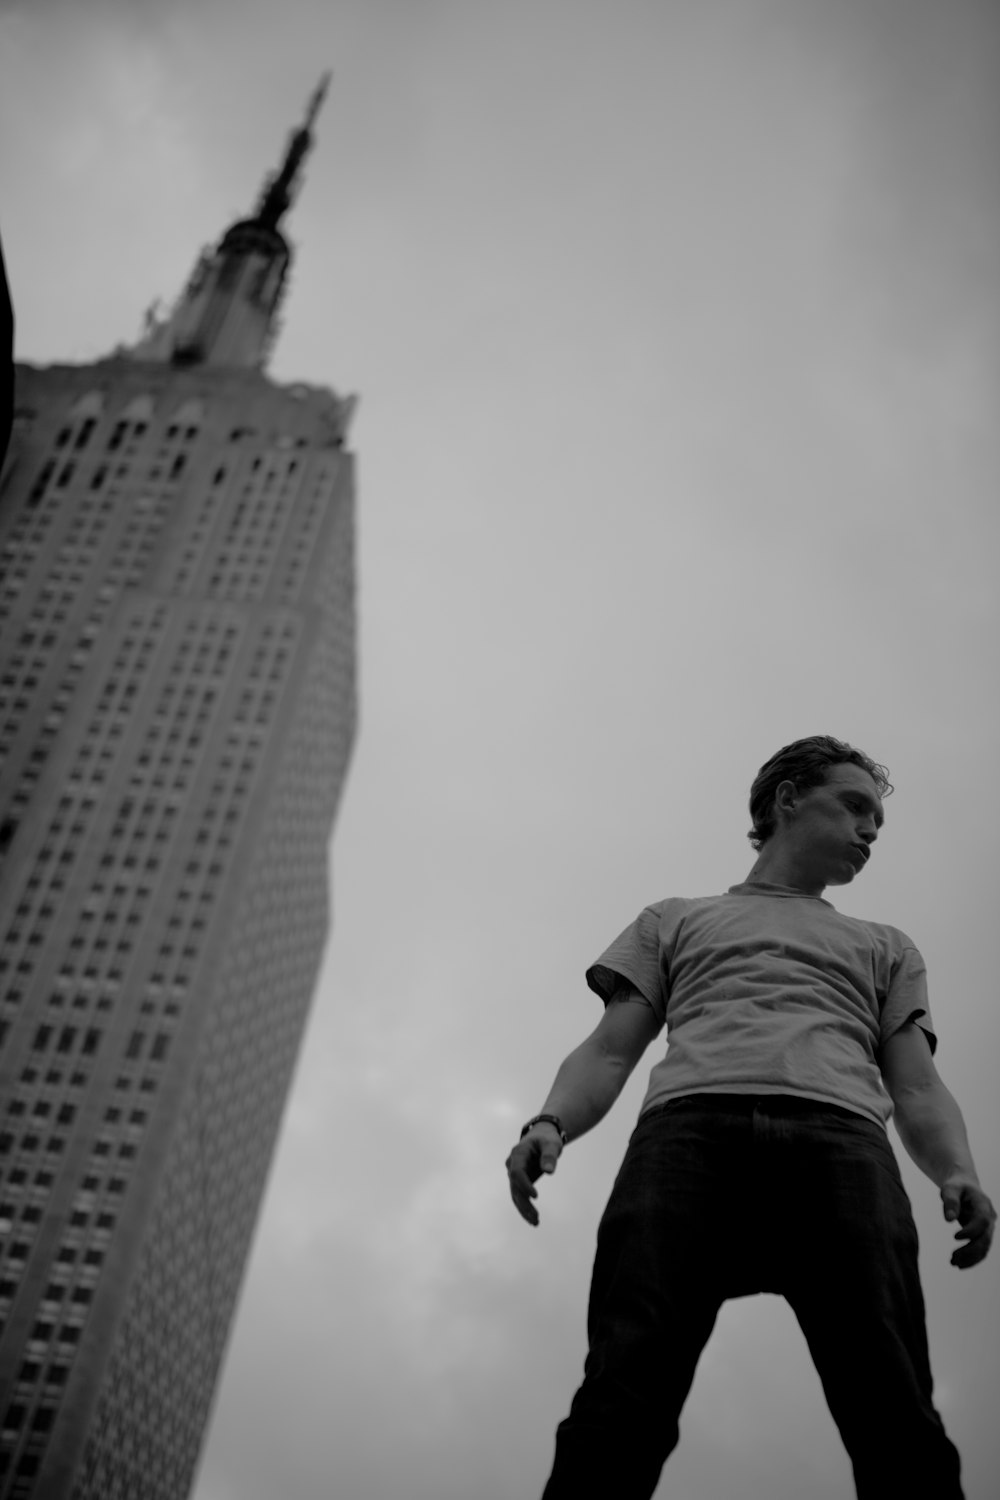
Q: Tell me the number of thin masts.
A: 1